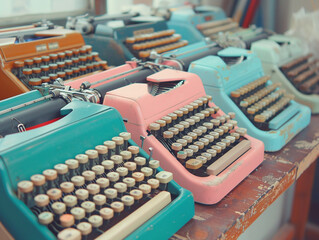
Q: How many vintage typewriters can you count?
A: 7